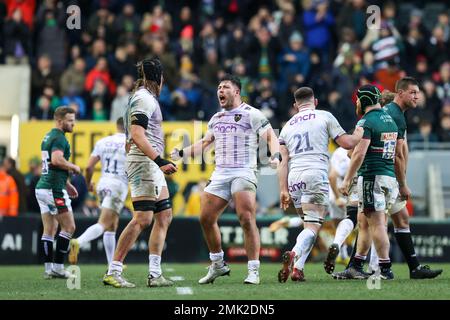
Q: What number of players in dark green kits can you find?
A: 3